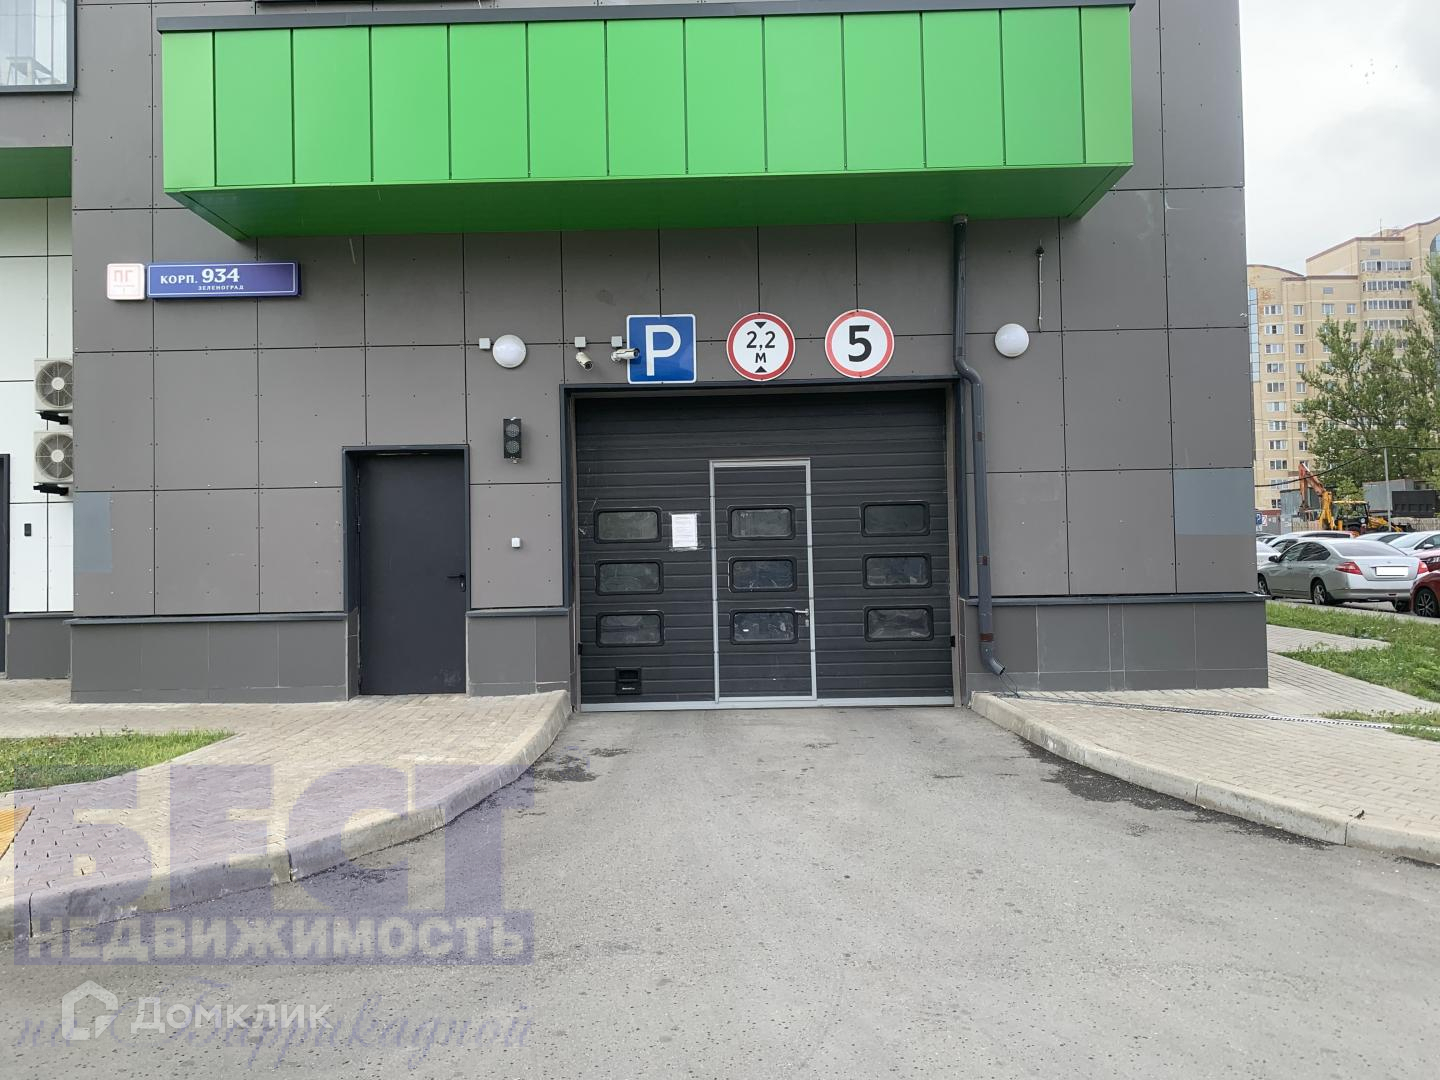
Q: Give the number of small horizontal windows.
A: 9